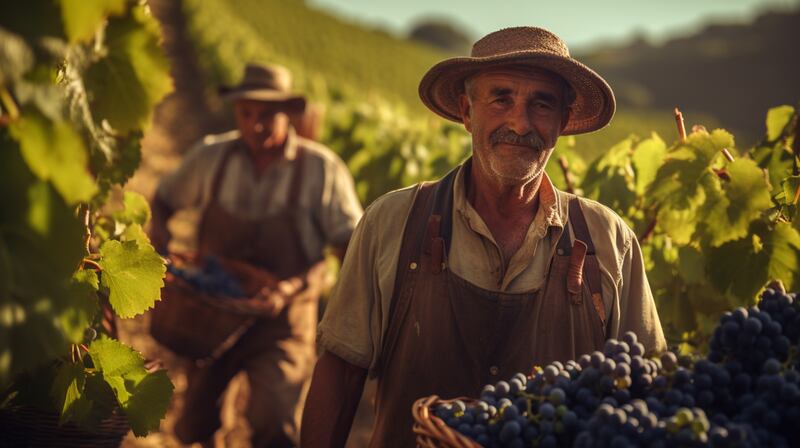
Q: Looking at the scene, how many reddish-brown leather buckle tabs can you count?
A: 2